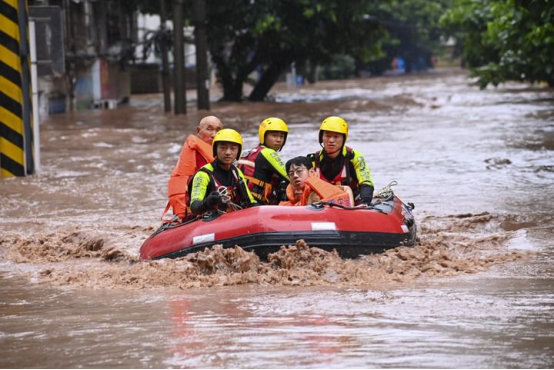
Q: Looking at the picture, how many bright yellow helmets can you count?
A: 3